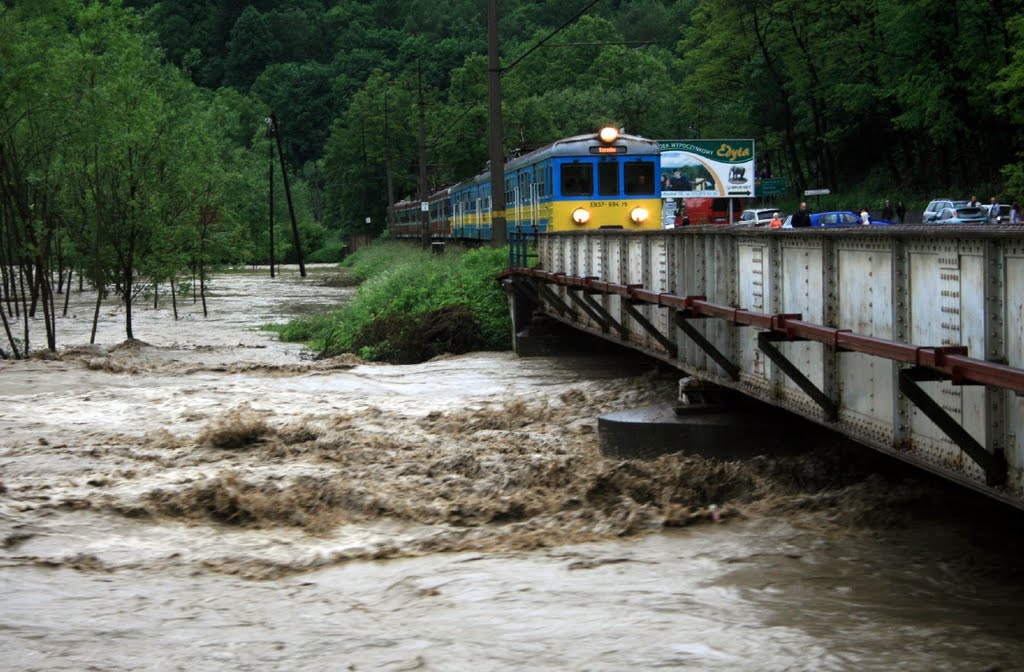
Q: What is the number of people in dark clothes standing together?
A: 2